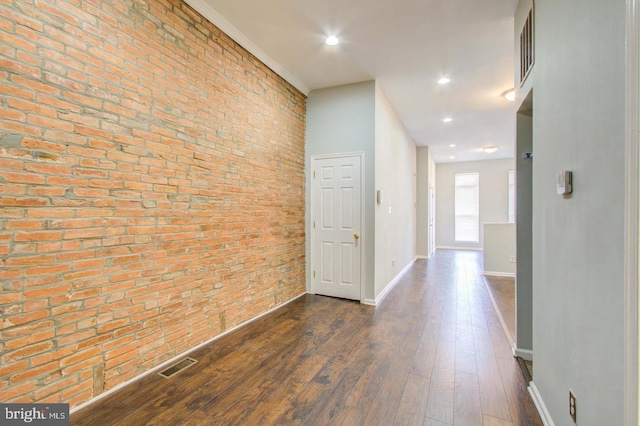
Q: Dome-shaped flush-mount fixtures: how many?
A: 2